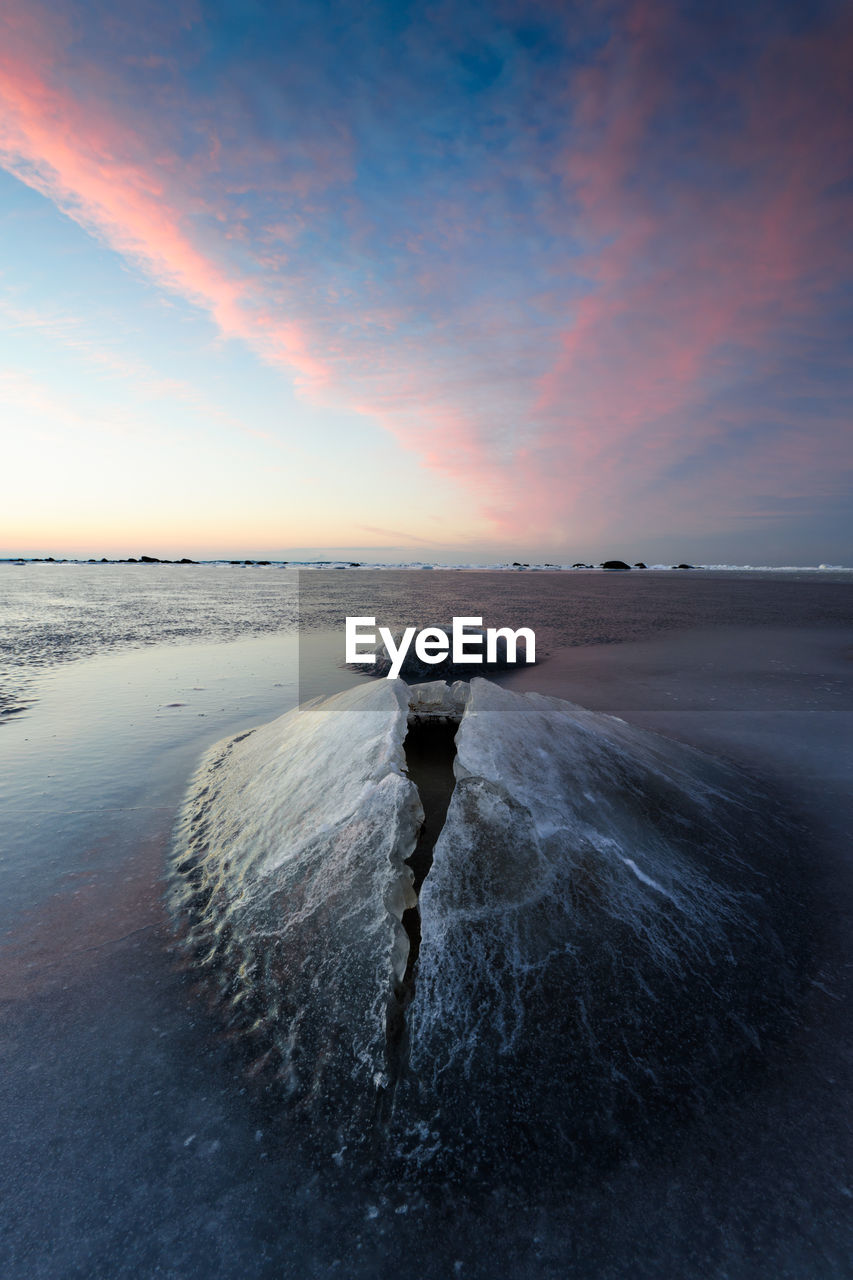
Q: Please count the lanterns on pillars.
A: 0